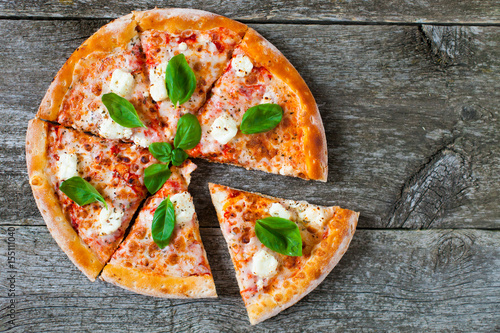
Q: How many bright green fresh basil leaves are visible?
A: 10